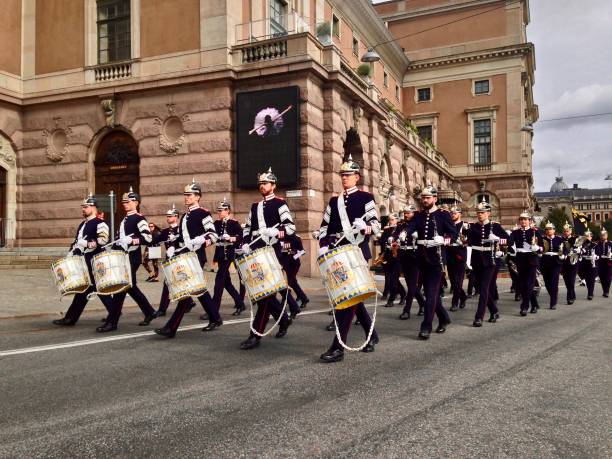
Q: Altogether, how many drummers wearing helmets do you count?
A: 5